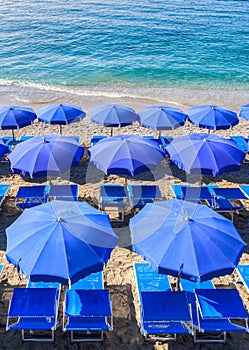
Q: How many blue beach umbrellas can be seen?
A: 12